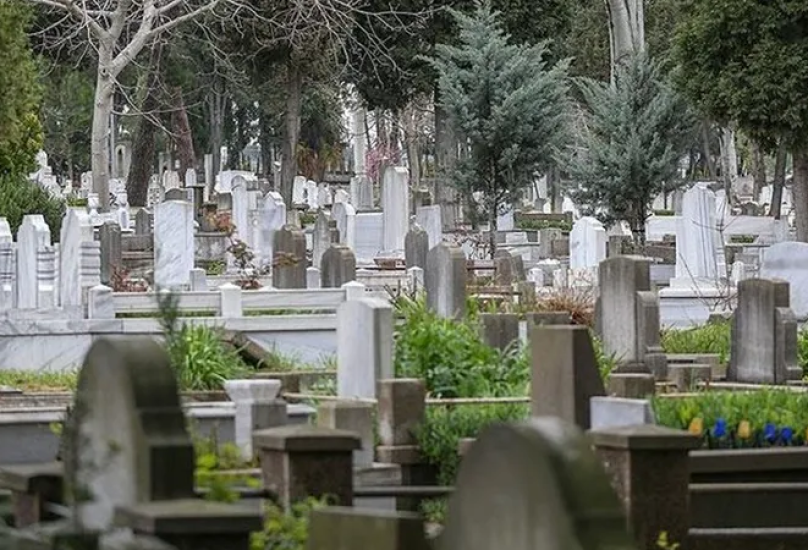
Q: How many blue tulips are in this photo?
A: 3